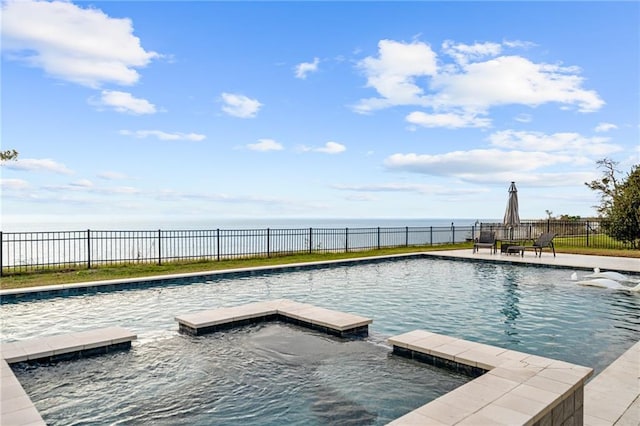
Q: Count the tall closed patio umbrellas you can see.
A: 1